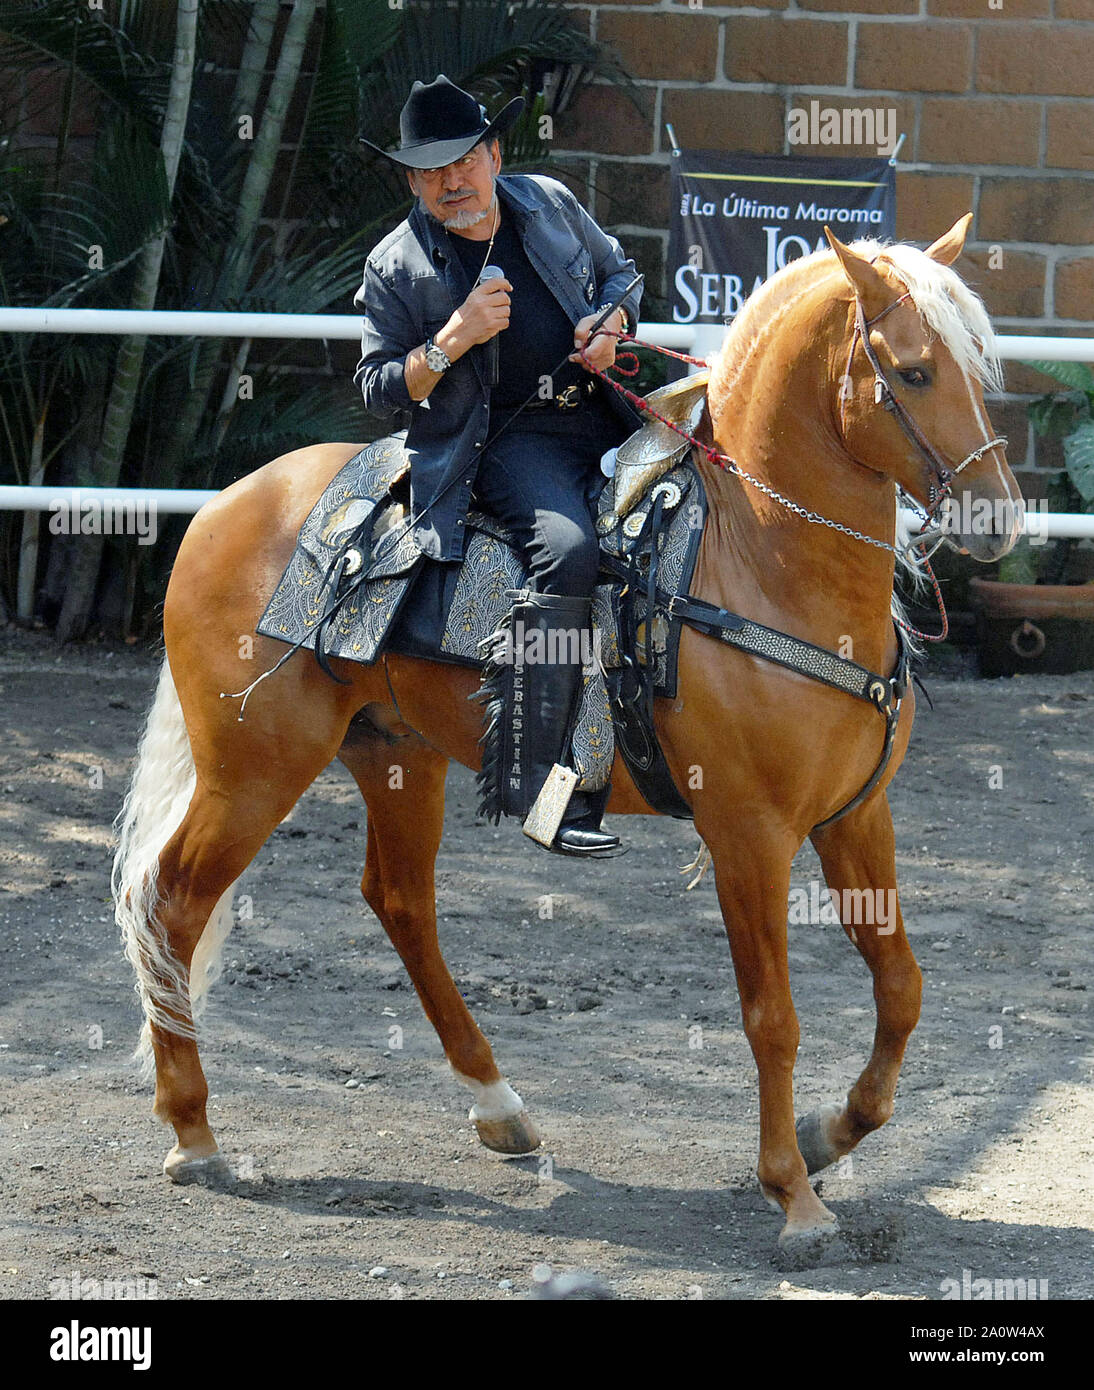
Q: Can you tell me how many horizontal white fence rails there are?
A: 2